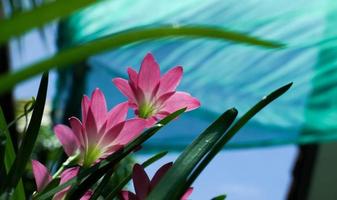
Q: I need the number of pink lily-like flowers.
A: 4